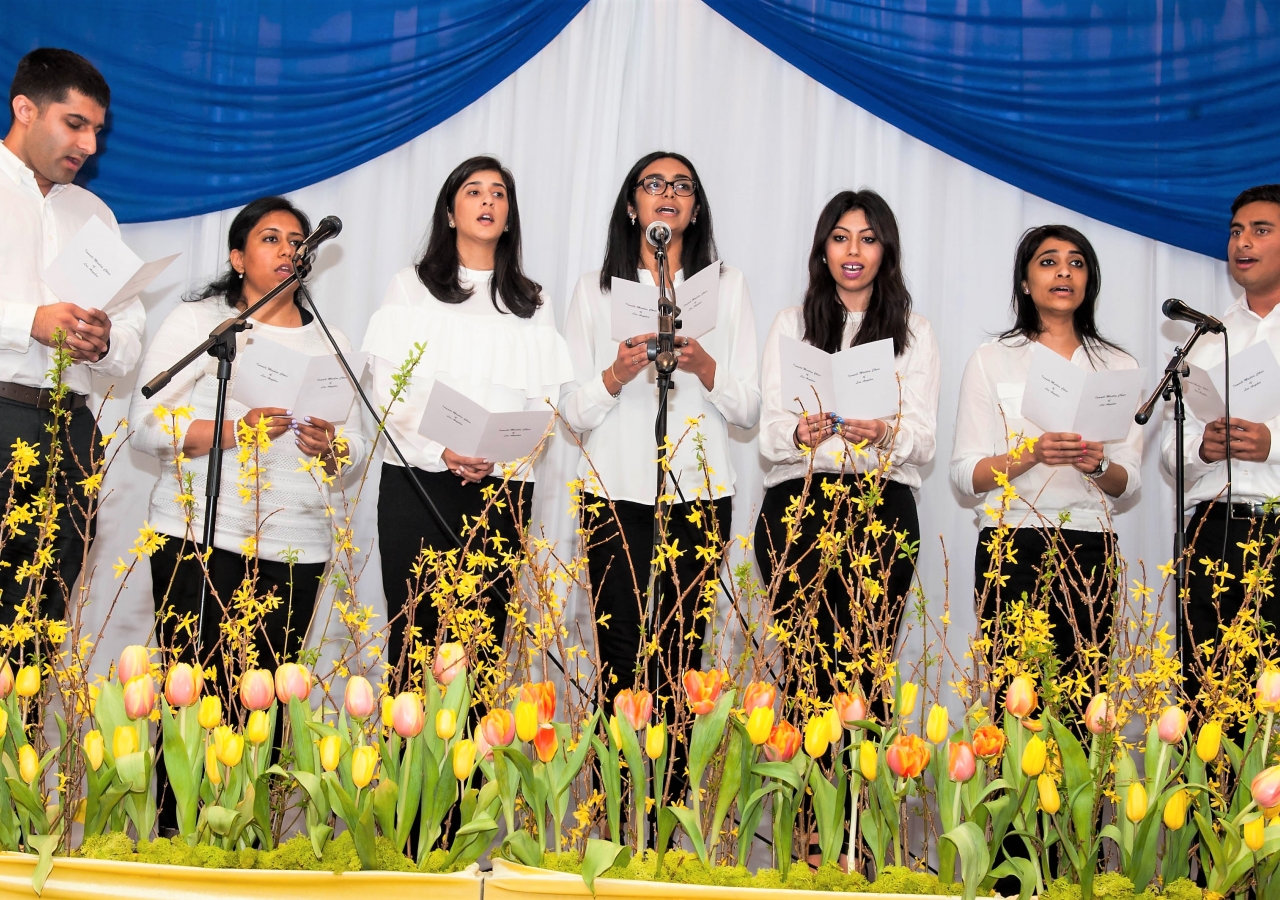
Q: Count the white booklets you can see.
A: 7